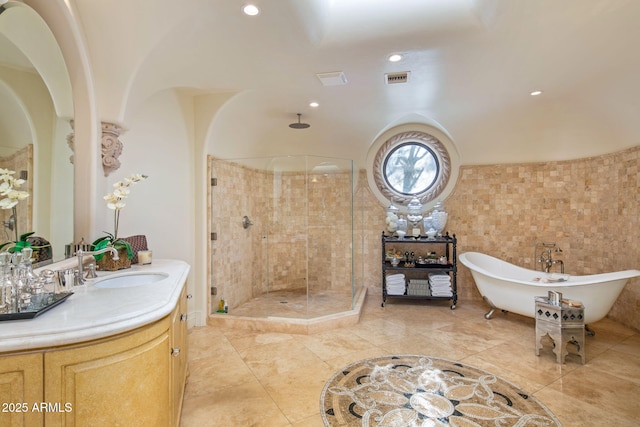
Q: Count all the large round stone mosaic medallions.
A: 1